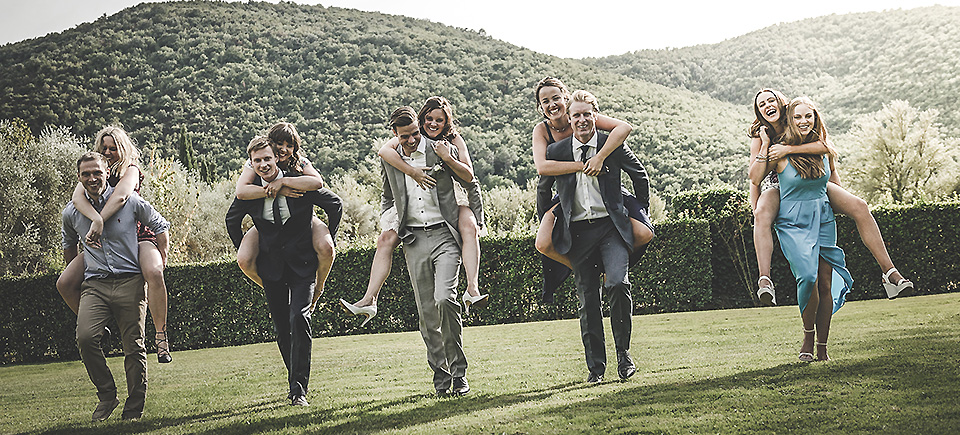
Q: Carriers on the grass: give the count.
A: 5